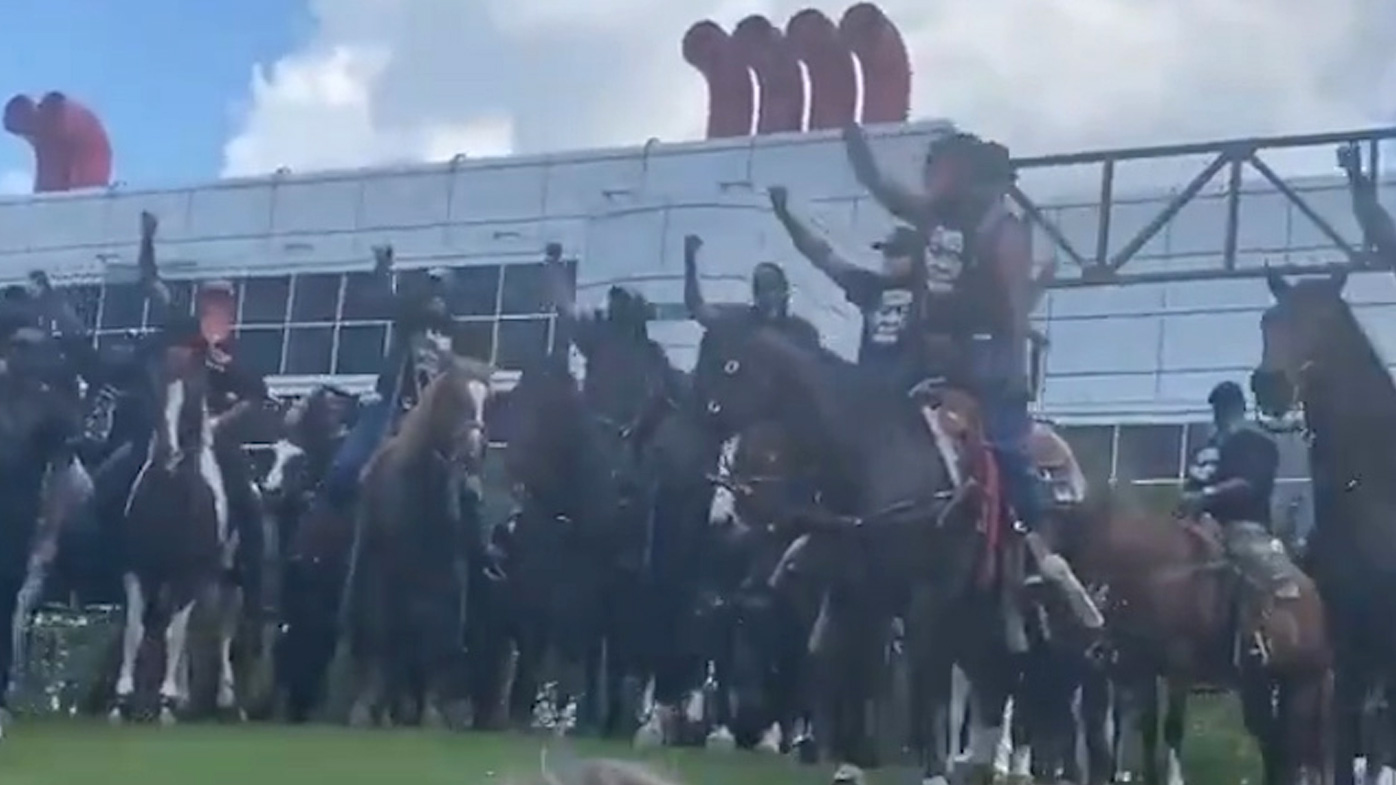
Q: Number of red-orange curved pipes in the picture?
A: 6